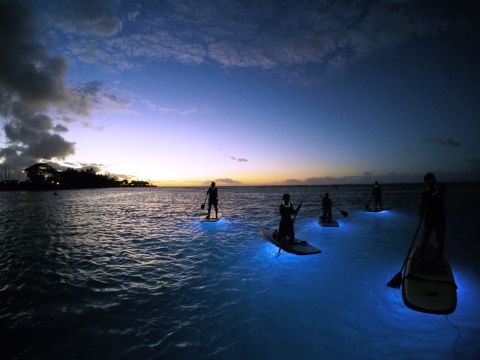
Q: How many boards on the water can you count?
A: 5